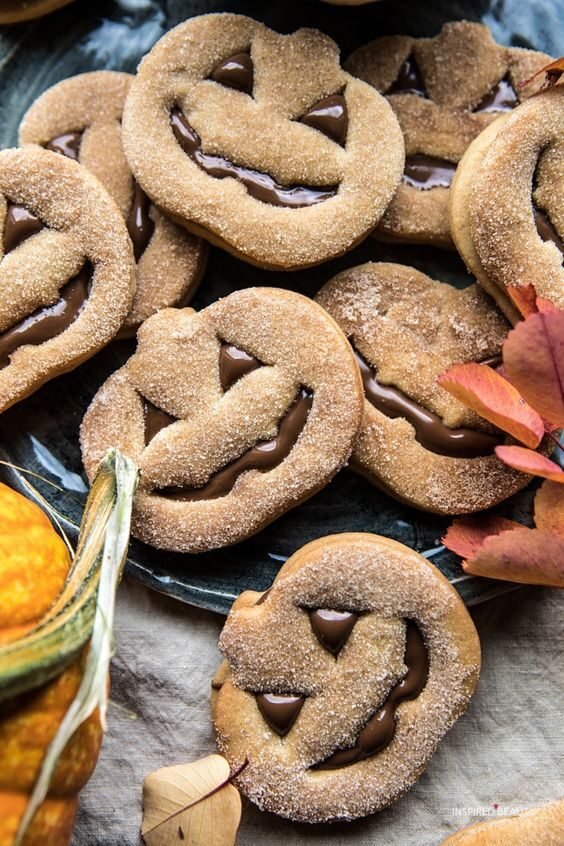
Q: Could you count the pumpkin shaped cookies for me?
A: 8